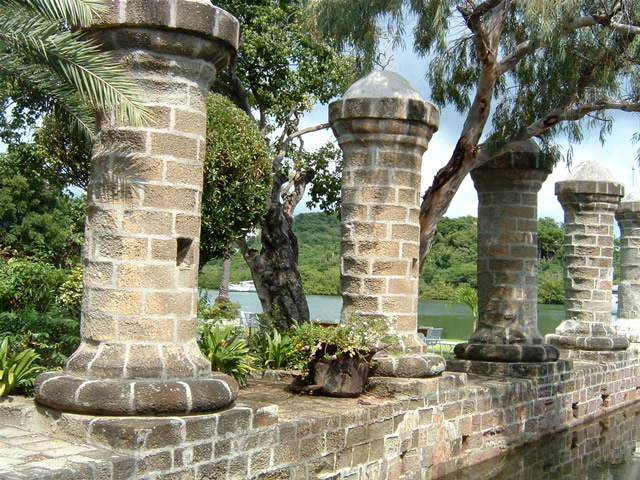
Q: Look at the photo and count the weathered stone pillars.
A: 5